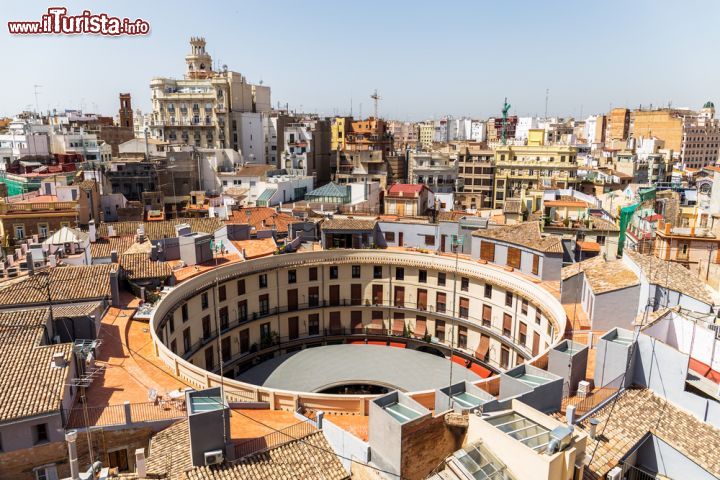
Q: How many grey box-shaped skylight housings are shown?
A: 6